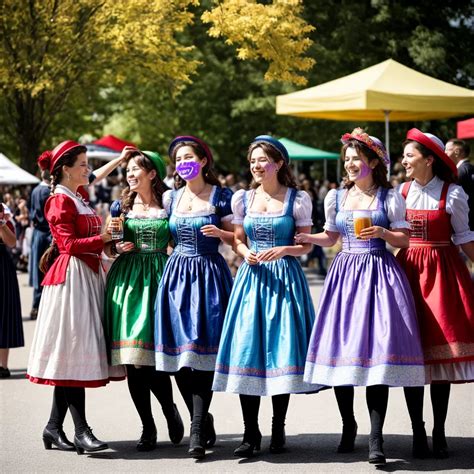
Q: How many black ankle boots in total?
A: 12